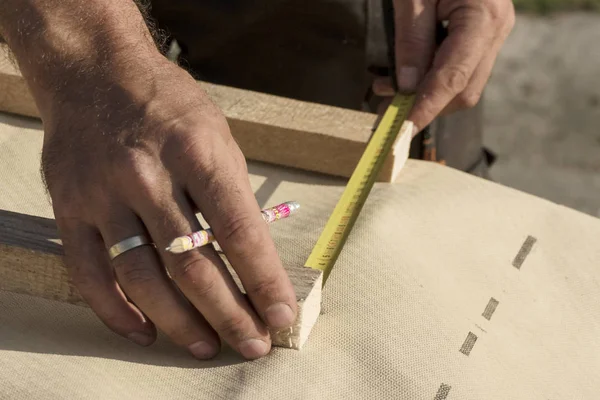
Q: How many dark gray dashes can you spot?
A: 4